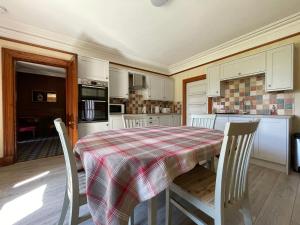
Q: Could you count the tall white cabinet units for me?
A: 1